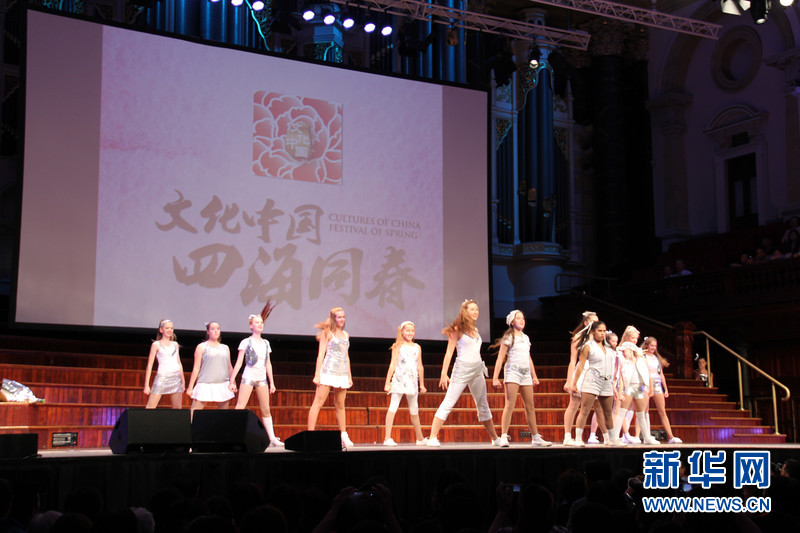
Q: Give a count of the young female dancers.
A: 12